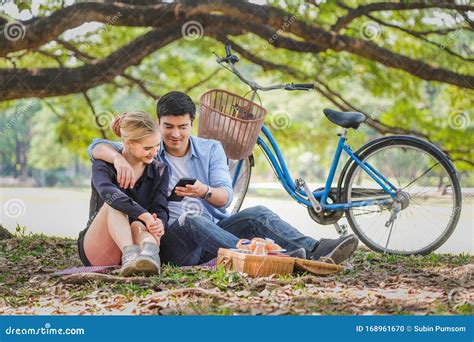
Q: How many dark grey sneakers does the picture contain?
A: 2